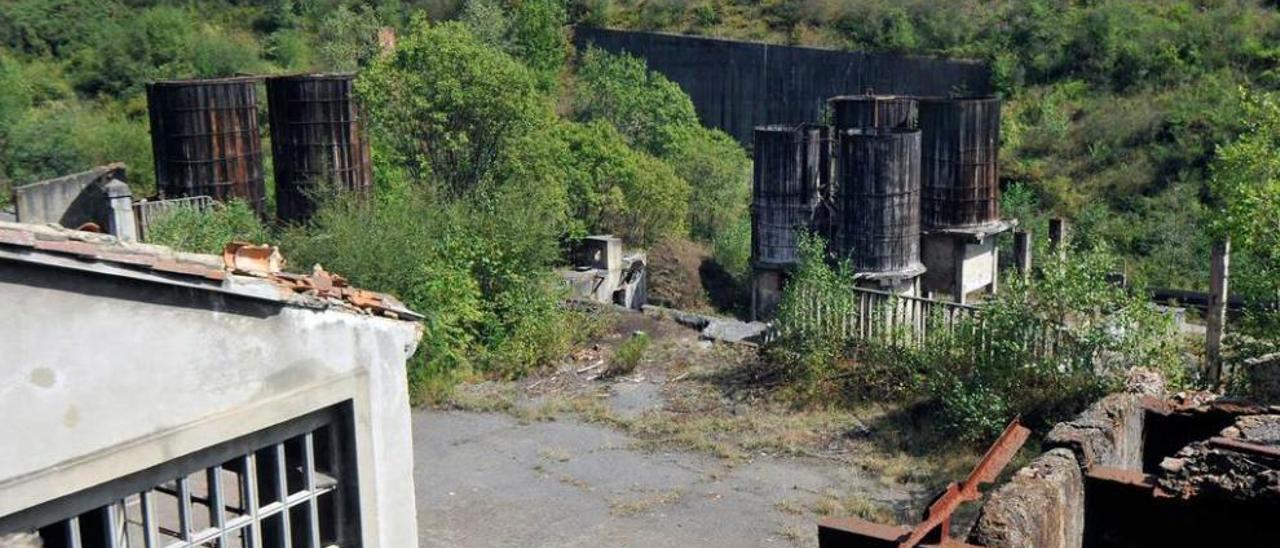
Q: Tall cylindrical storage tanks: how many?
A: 6